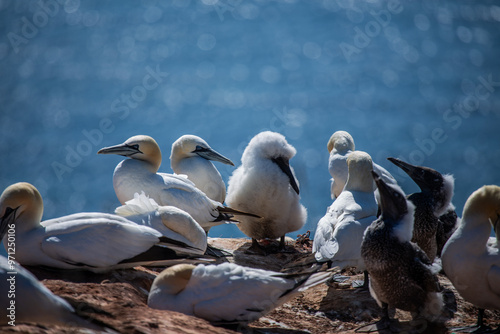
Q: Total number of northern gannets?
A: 12